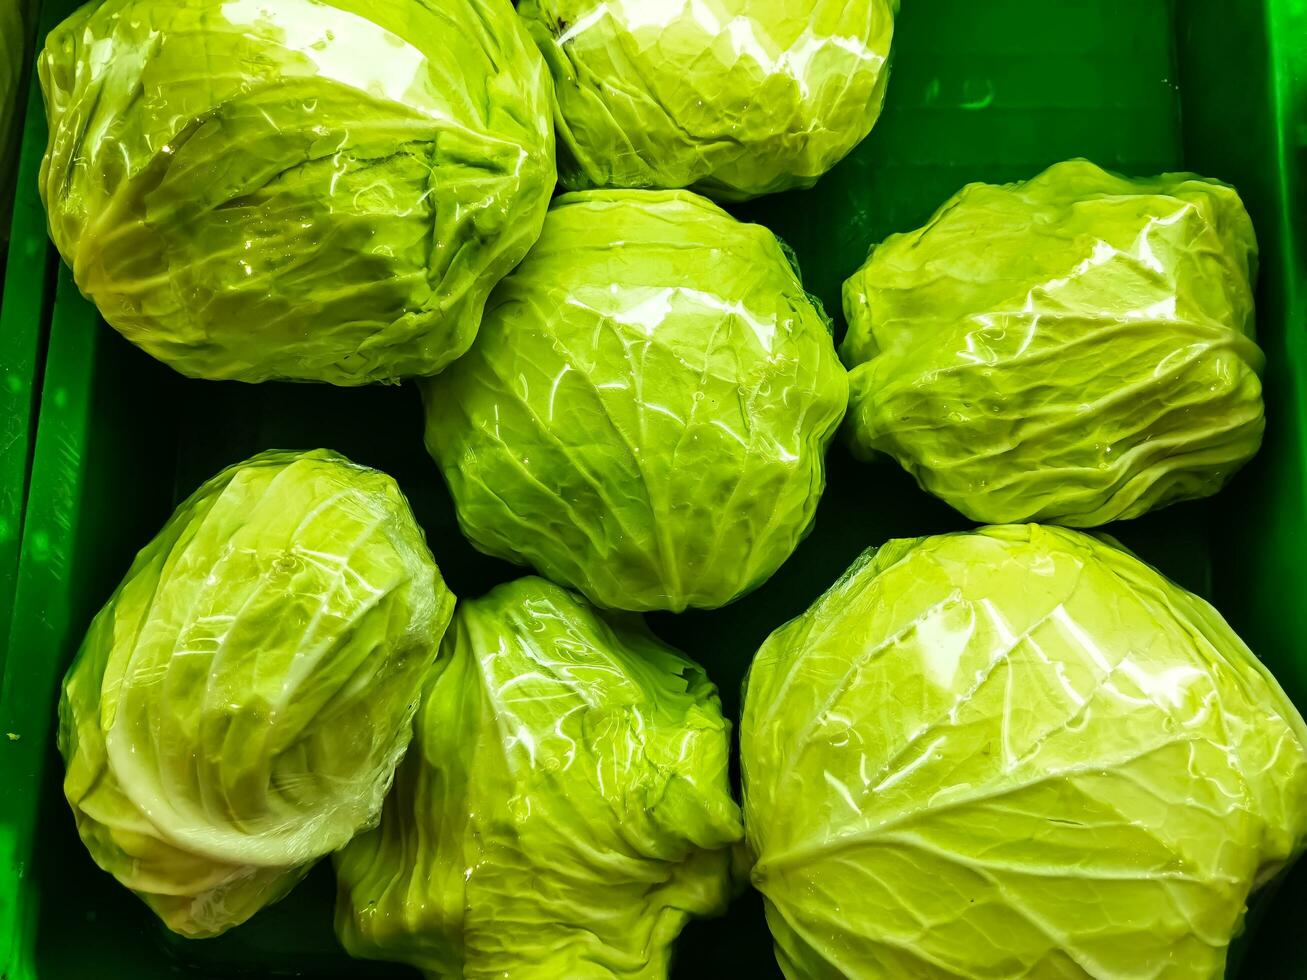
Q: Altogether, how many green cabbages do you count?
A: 7